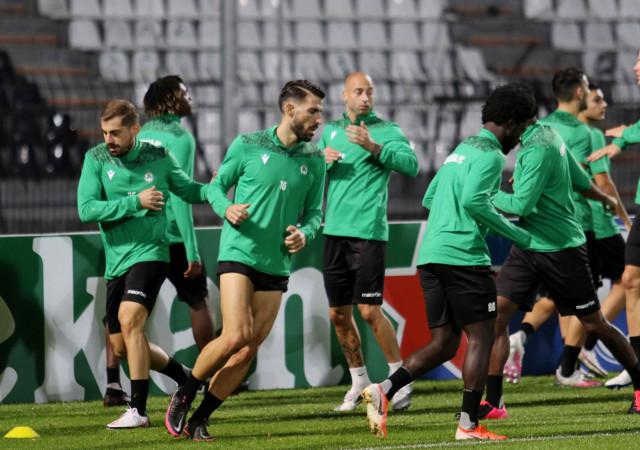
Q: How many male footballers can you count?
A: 9